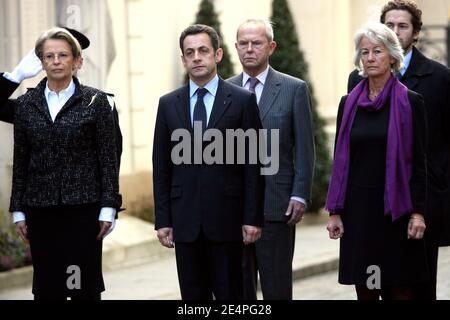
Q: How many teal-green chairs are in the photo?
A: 0